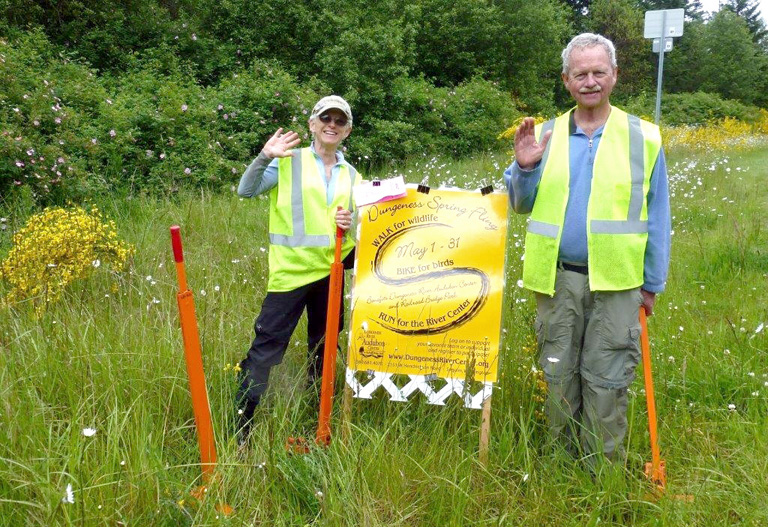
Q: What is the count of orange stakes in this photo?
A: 3